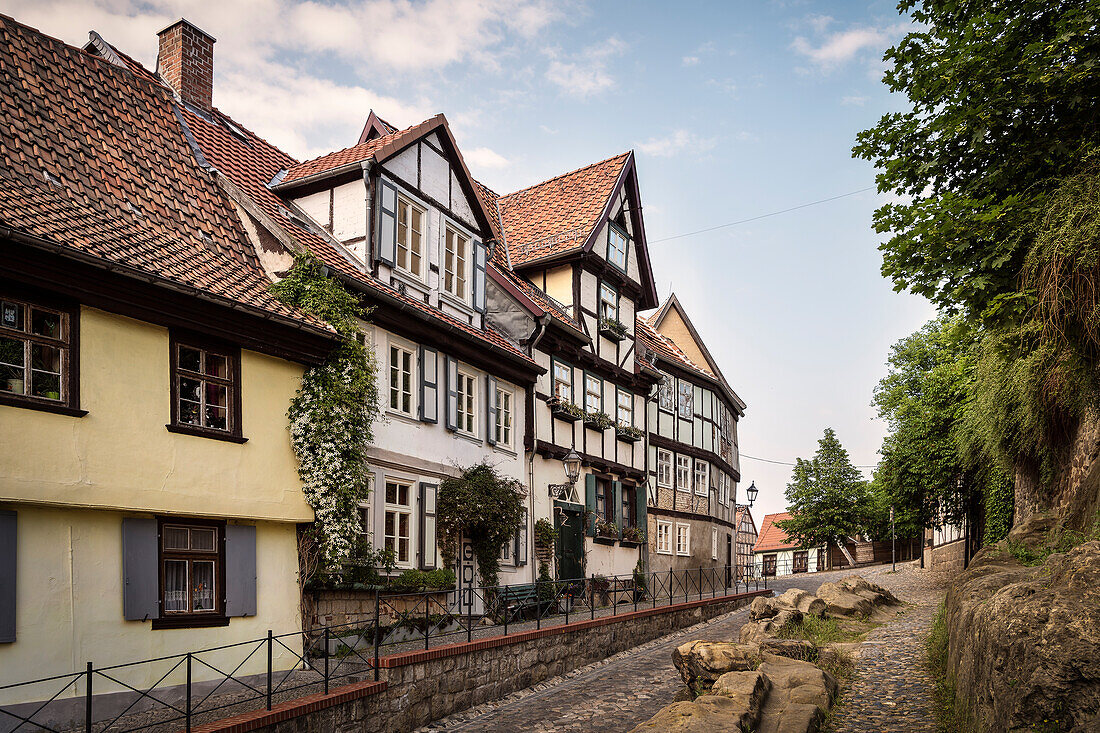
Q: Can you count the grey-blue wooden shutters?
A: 10